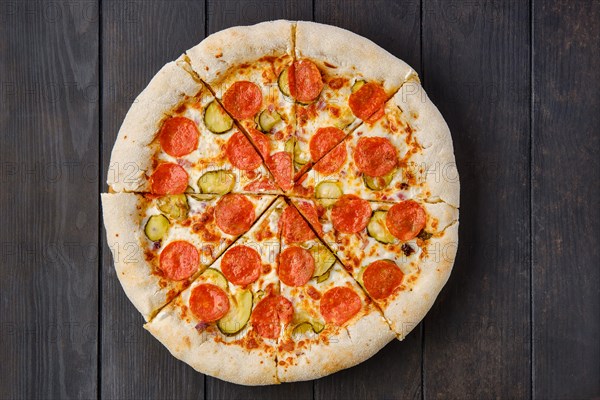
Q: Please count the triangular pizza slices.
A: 8